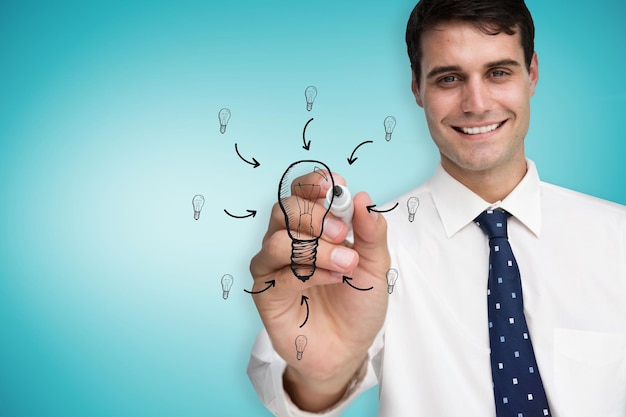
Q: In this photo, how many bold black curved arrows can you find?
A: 8